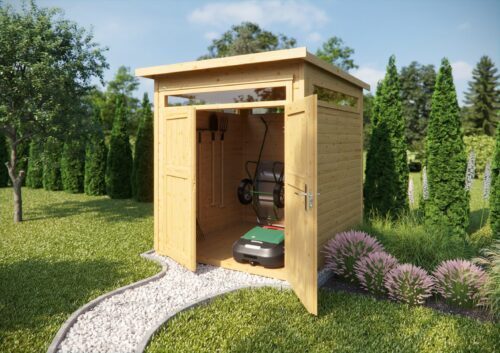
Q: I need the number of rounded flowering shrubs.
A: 4